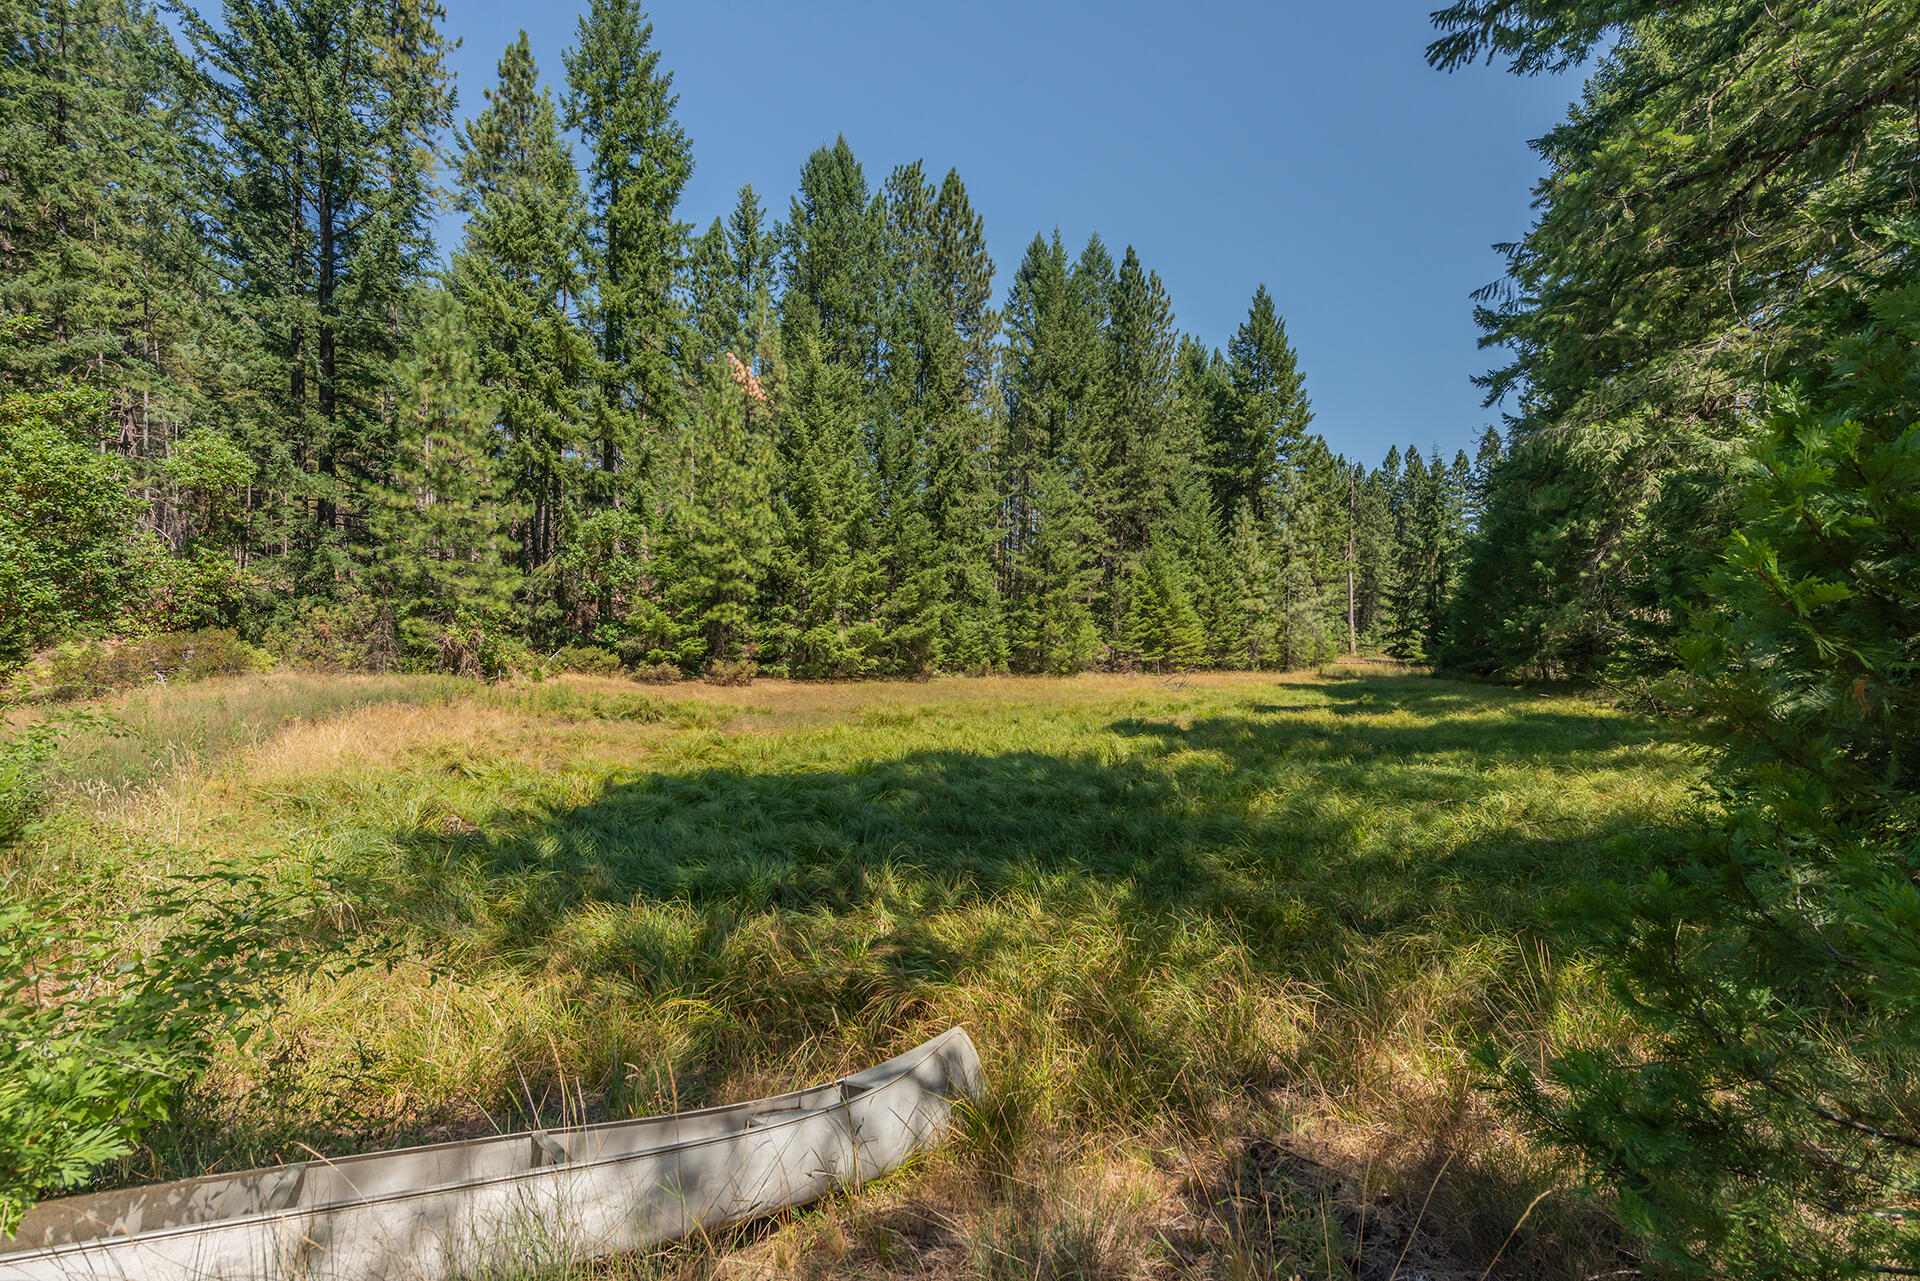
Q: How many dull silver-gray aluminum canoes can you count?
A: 1